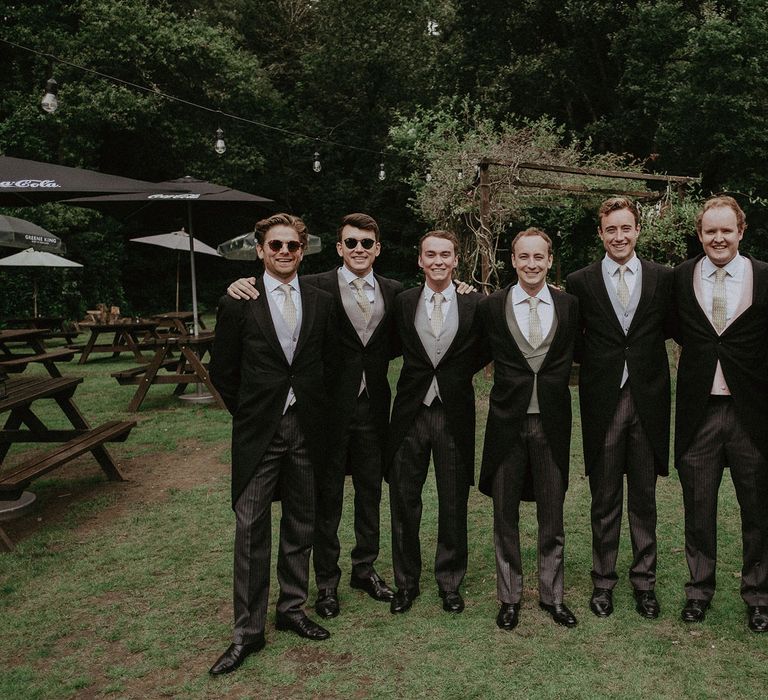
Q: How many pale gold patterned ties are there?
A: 6